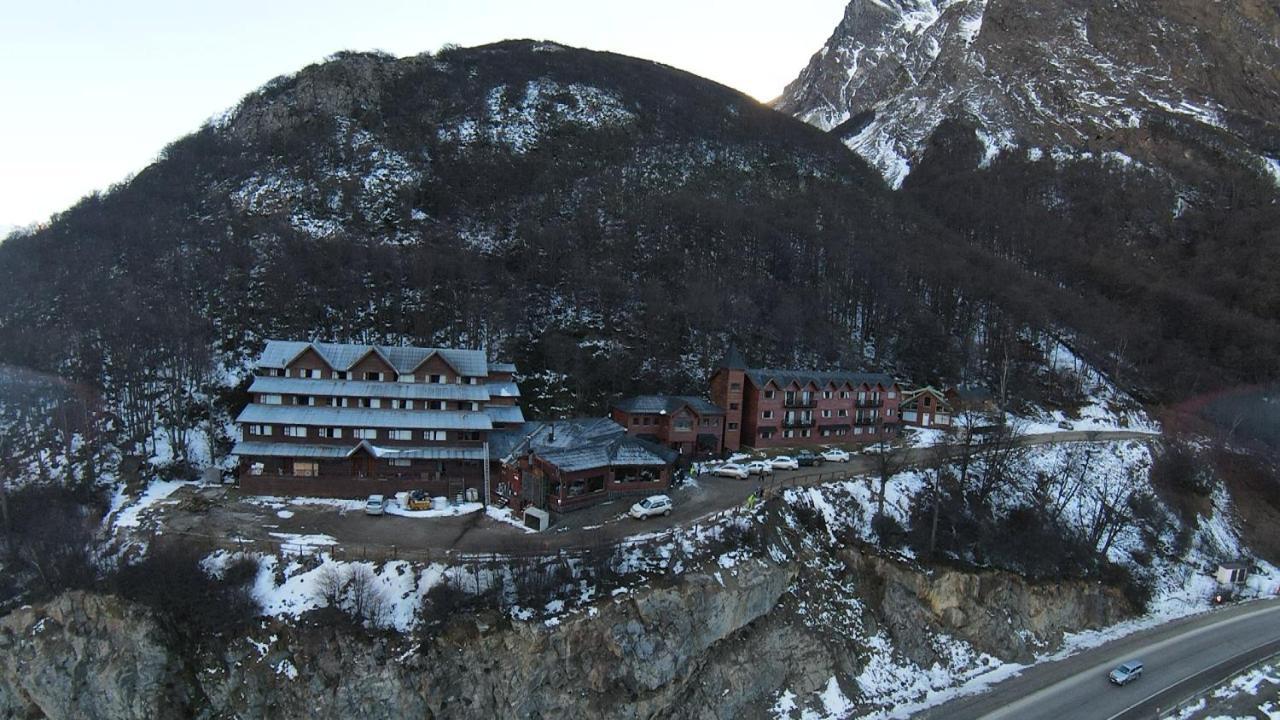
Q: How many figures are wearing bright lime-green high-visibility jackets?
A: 2